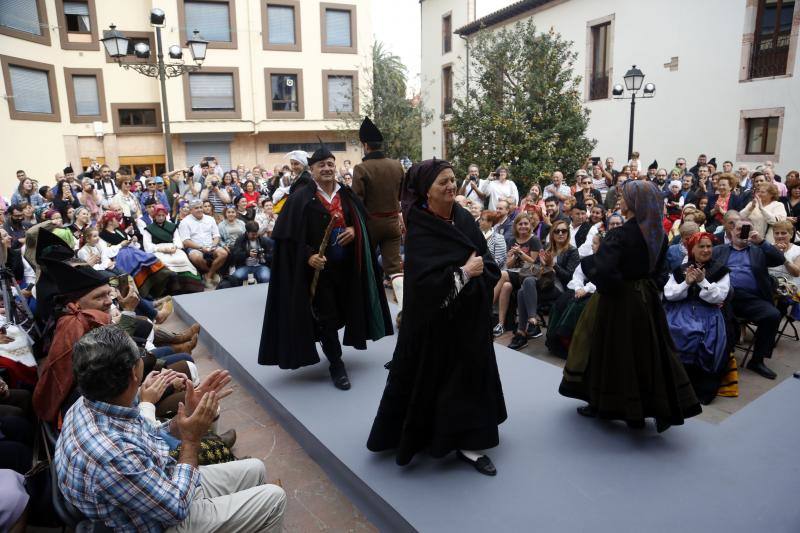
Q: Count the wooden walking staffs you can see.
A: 1